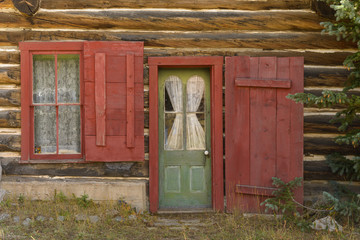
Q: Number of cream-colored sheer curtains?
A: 2